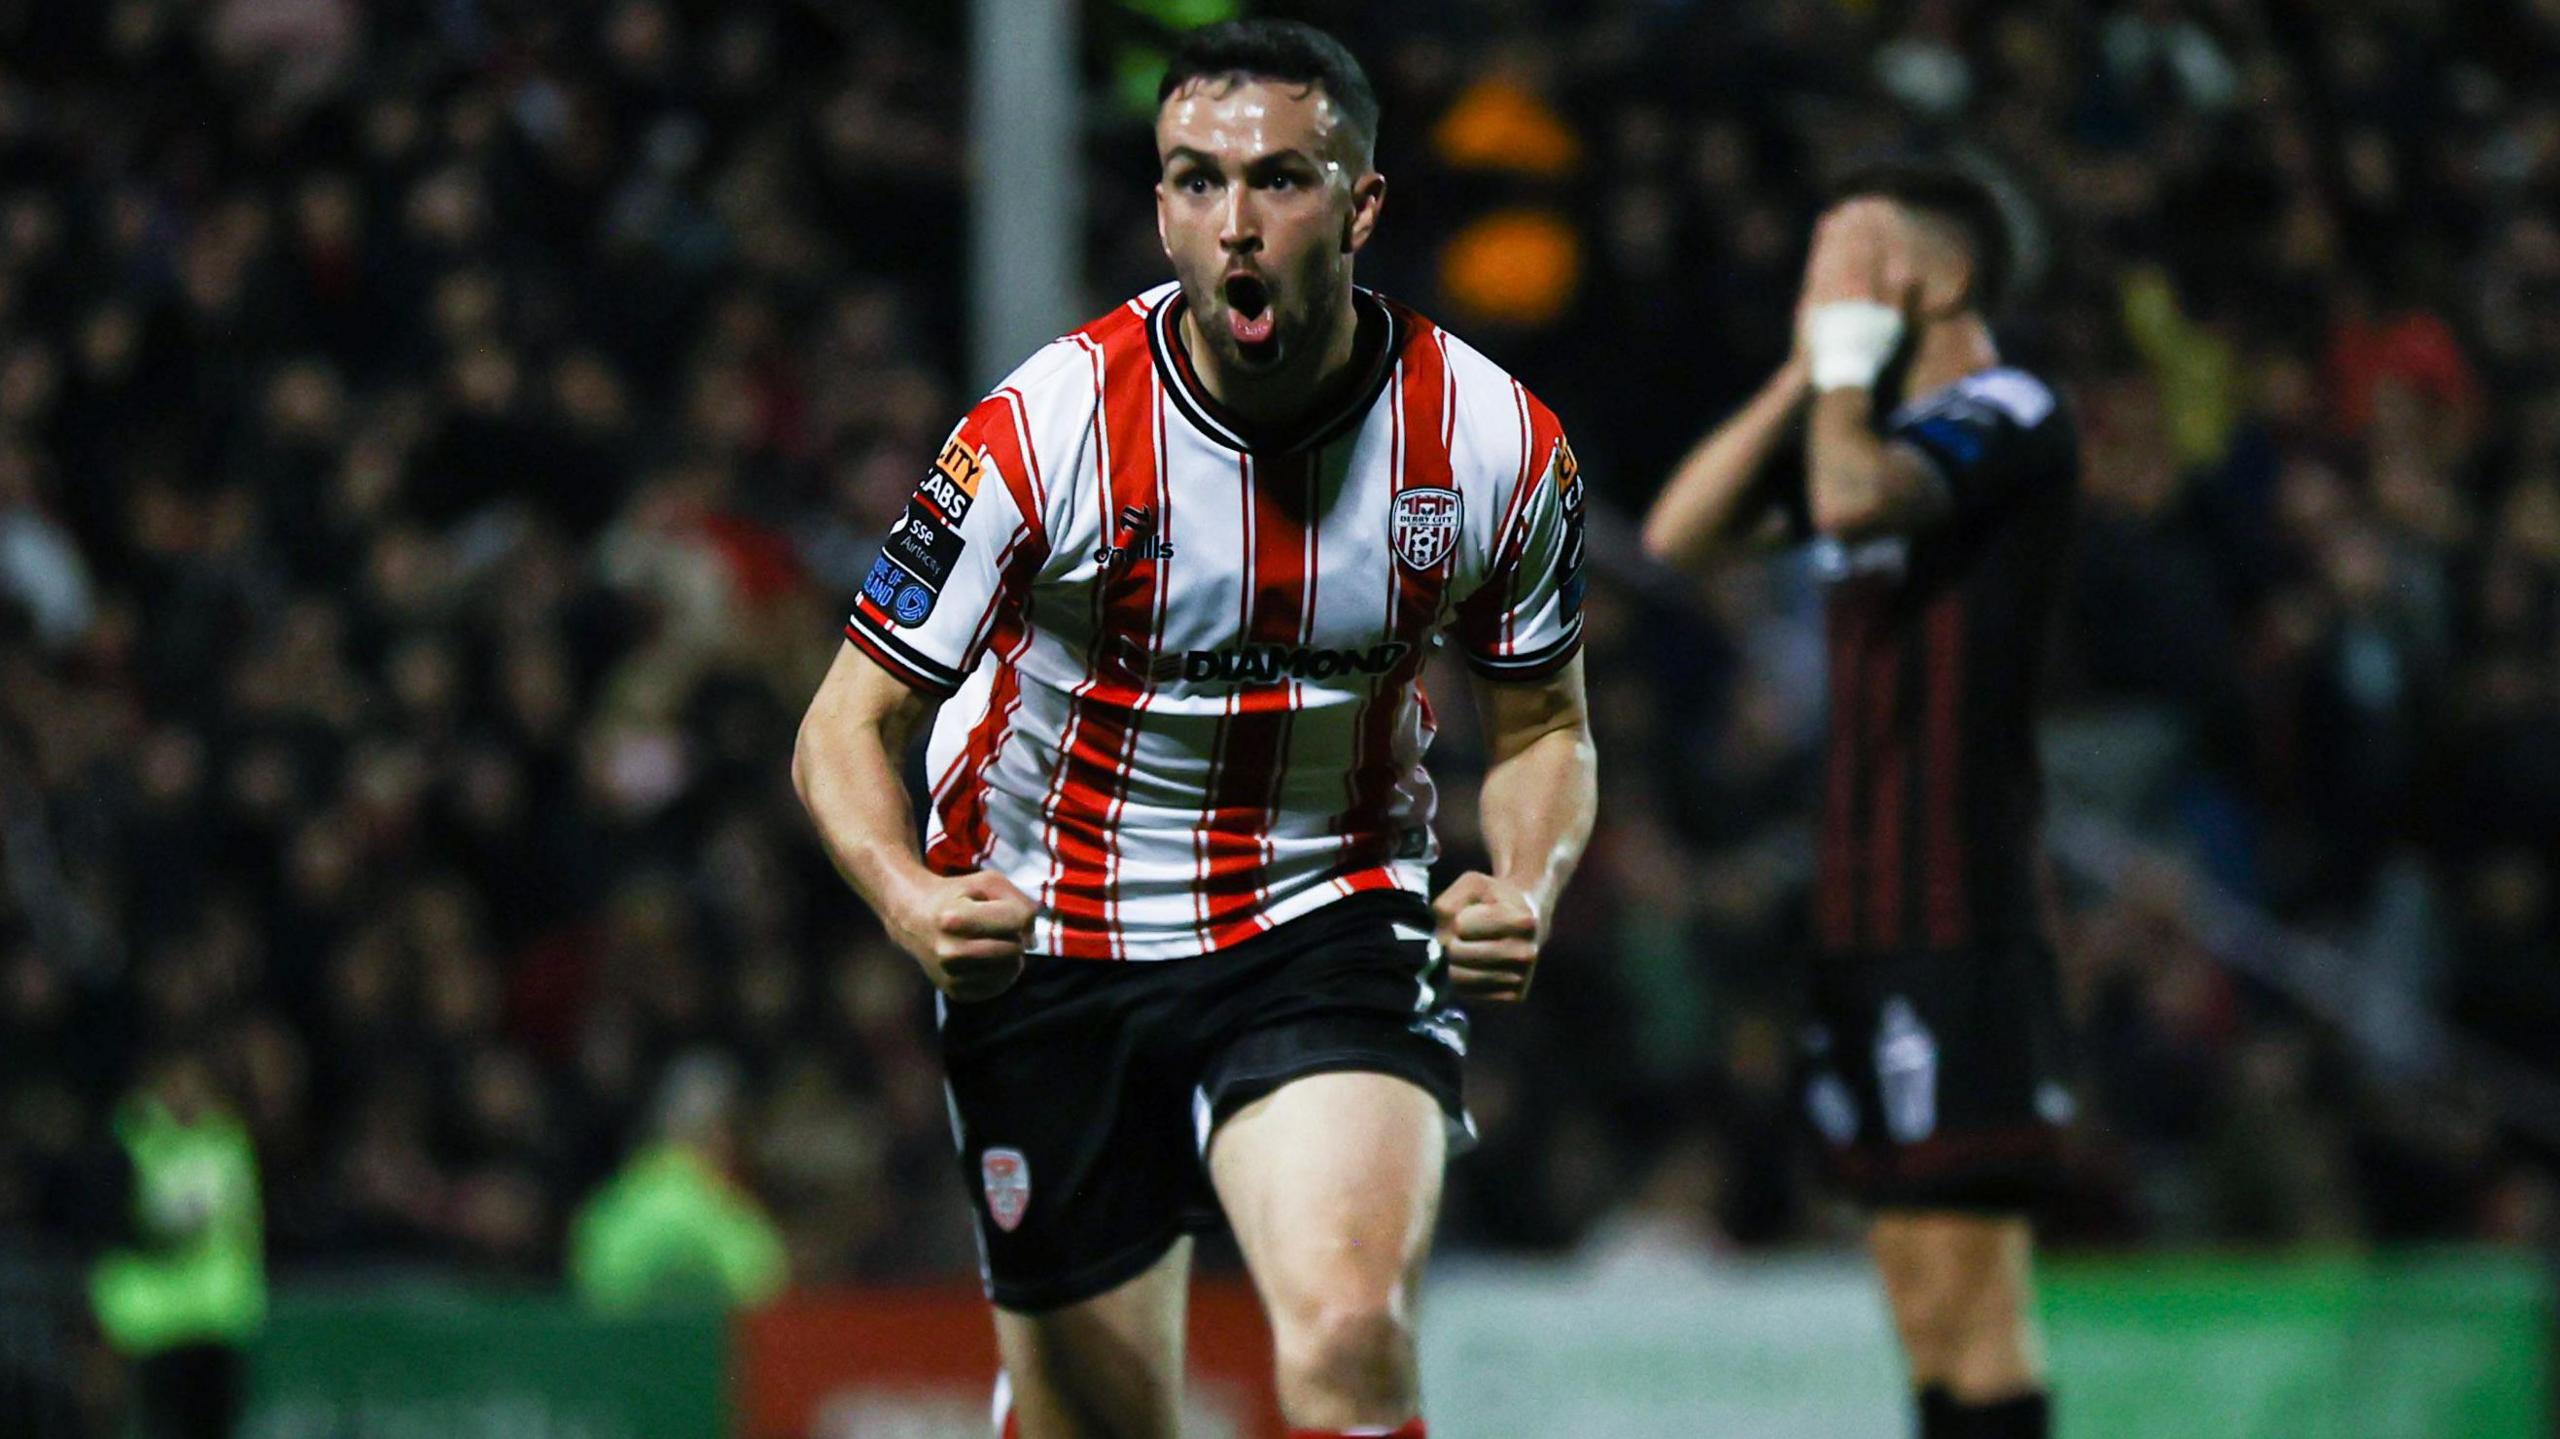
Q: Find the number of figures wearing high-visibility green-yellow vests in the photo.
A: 2